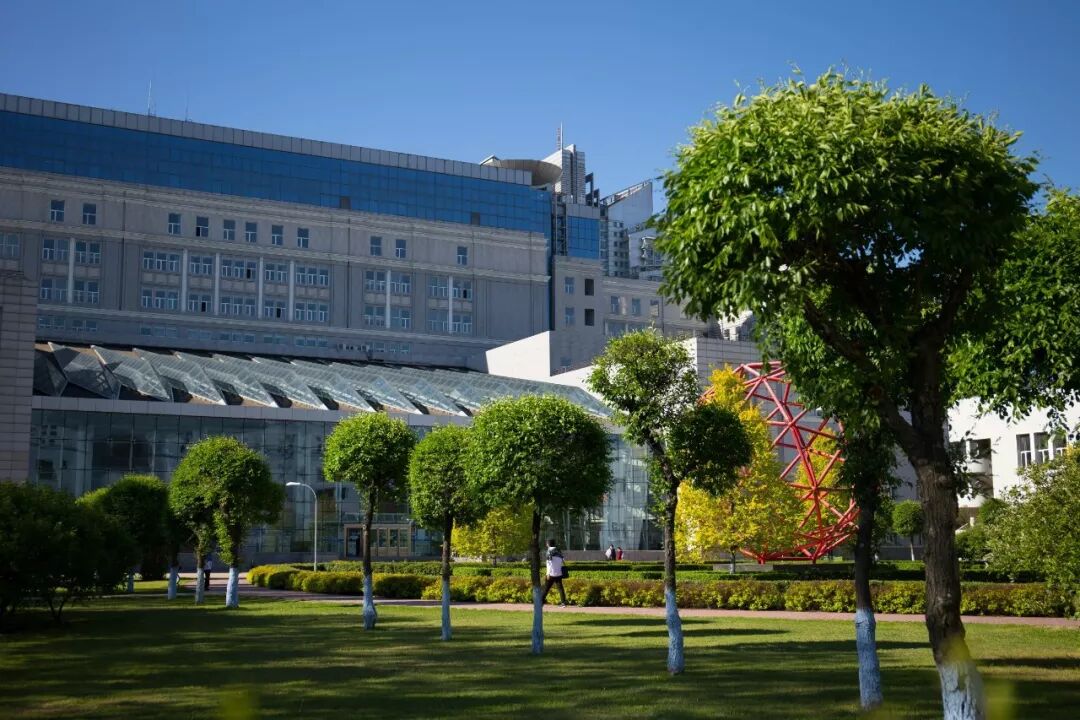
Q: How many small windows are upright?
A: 11